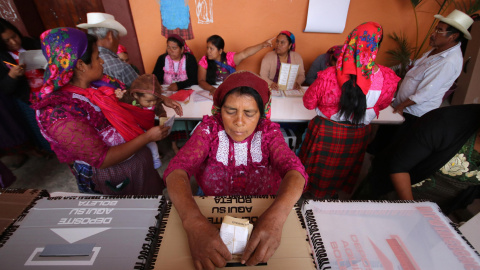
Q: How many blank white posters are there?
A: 1